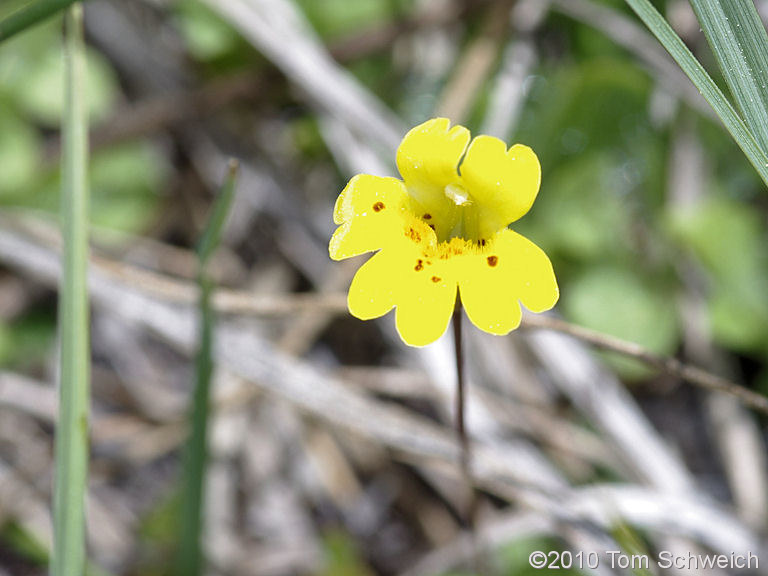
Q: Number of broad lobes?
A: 5